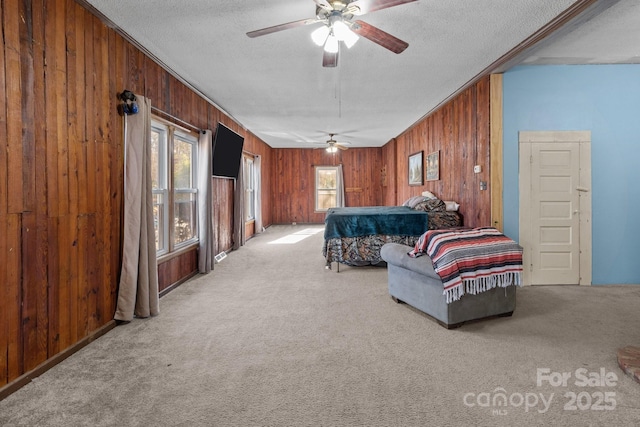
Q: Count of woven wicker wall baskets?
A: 0